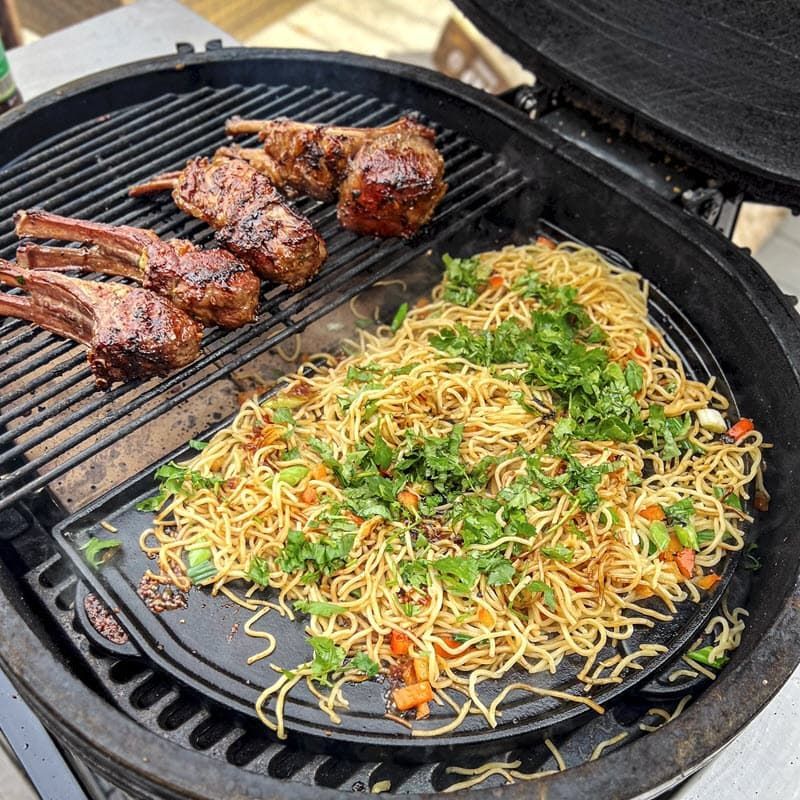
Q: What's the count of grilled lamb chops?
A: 4